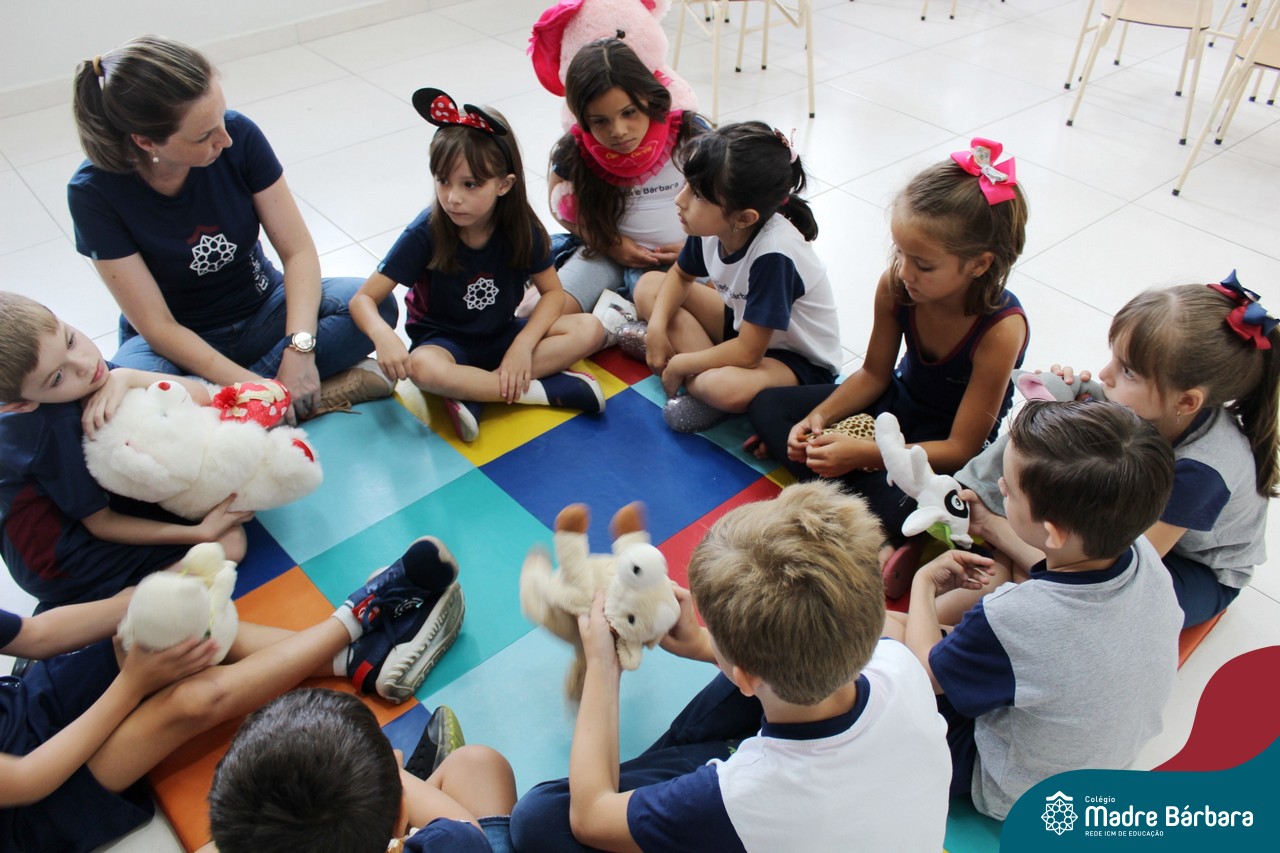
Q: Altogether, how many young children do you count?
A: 10